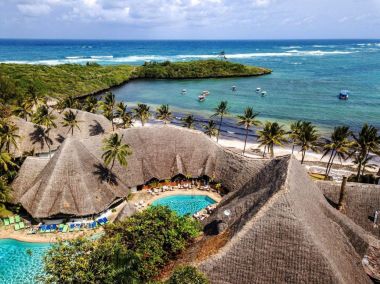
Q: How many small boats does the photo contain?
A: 7